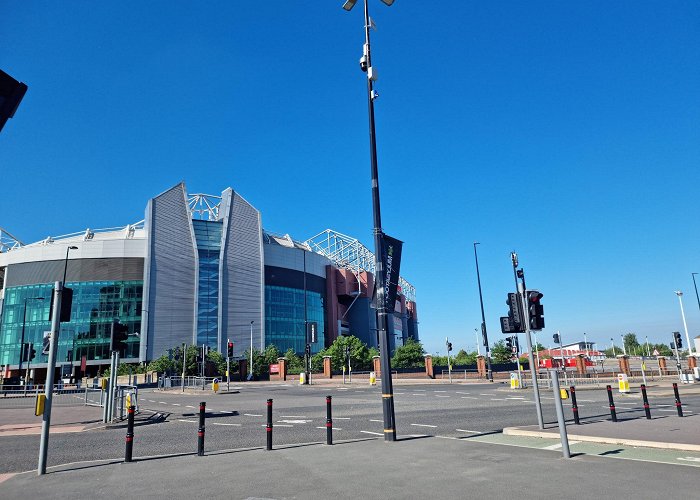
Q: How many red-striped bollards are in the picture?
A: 8